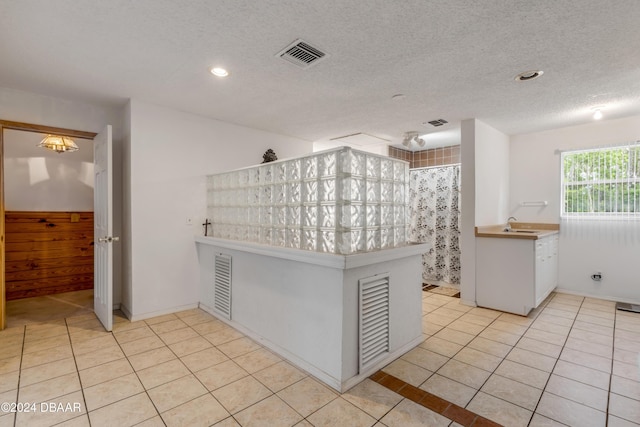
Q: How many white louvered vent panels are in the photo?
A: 2